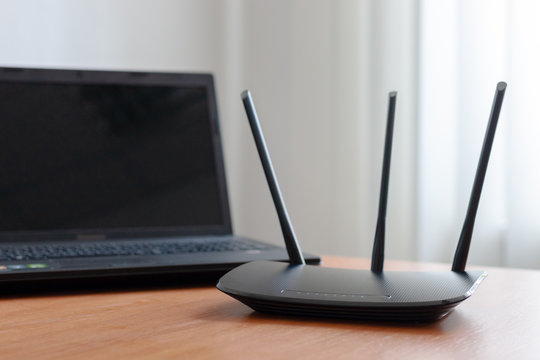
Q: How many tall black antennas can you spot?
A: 3